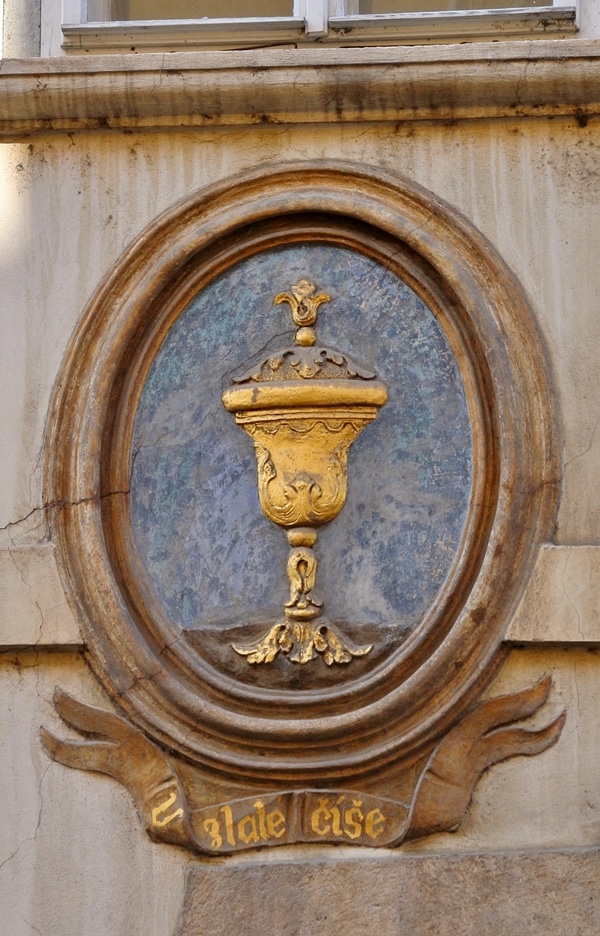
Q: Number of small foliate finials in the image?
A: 1